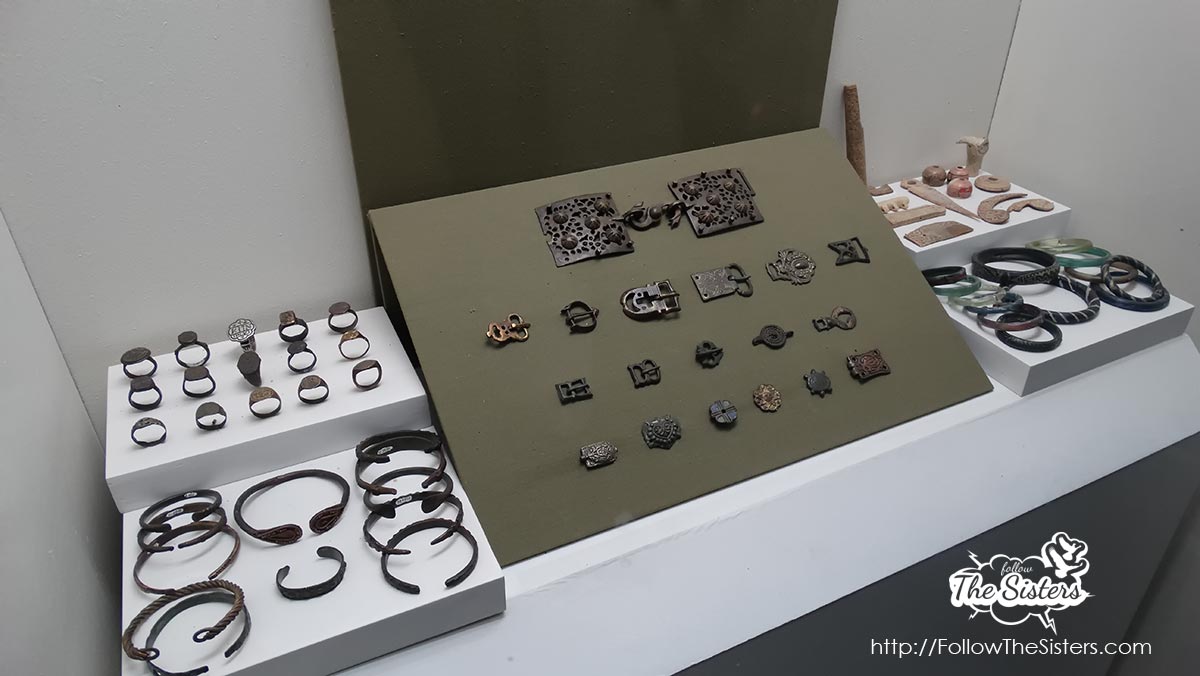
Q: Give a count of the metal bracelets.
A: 12